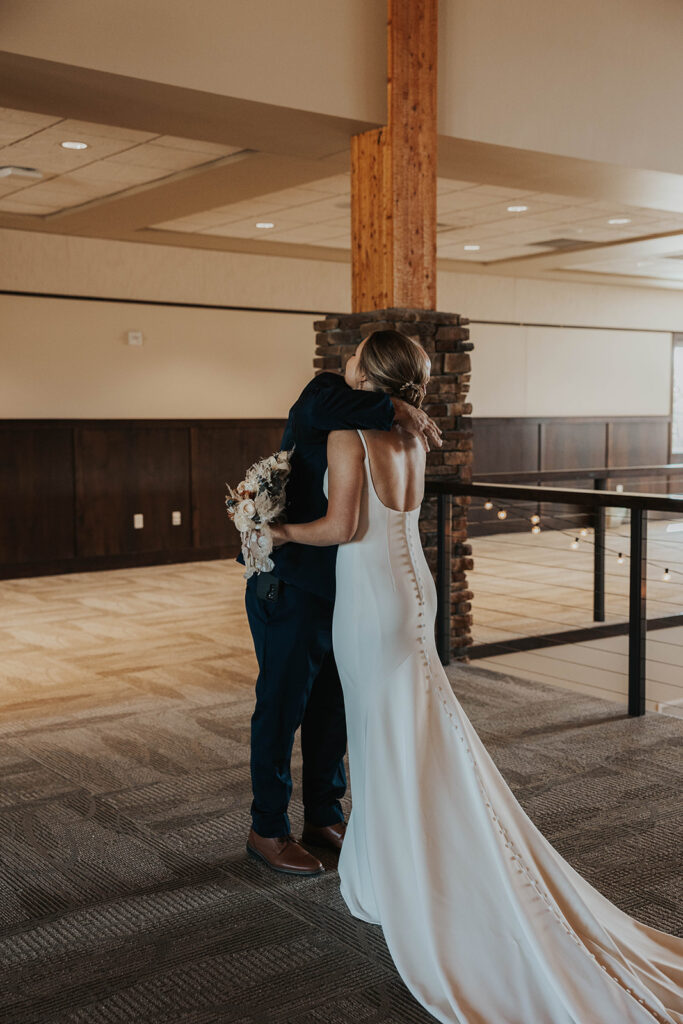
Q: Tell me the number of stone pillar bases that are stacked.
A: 1